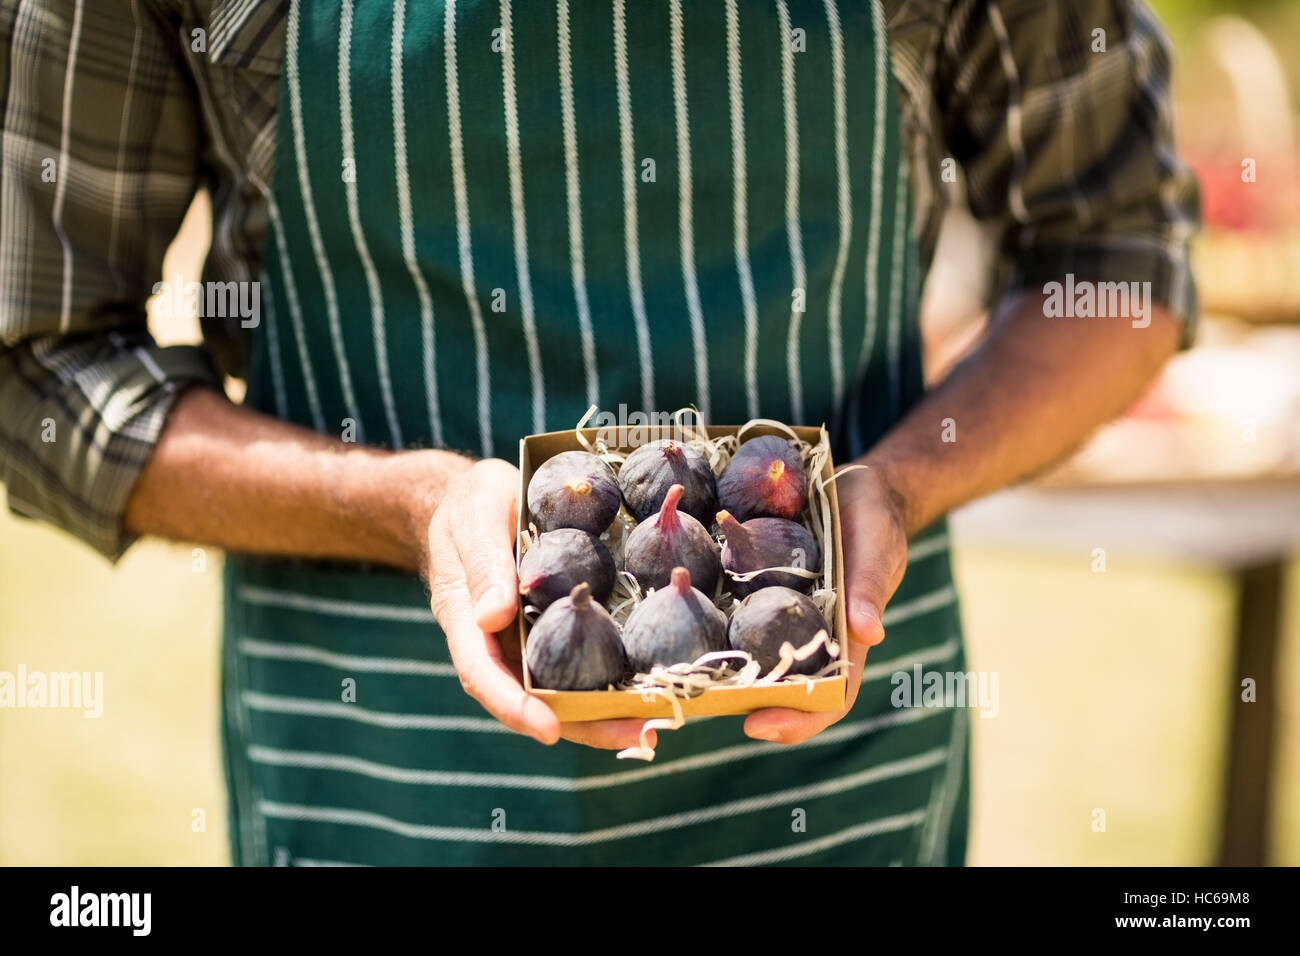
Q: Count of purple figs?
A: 9